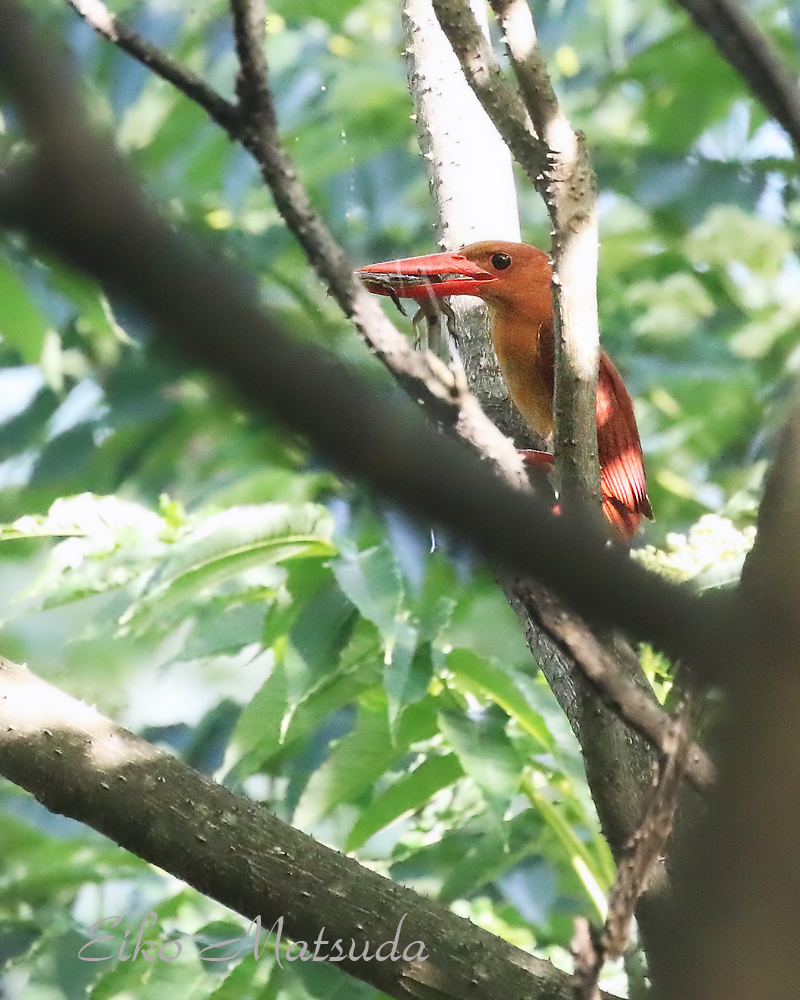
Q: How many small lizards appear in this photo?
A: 1